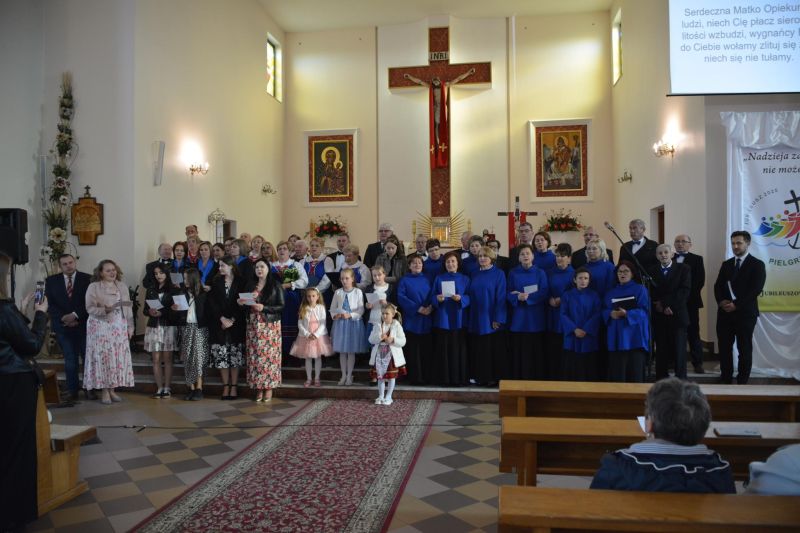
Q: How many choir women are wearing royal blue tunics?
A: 11